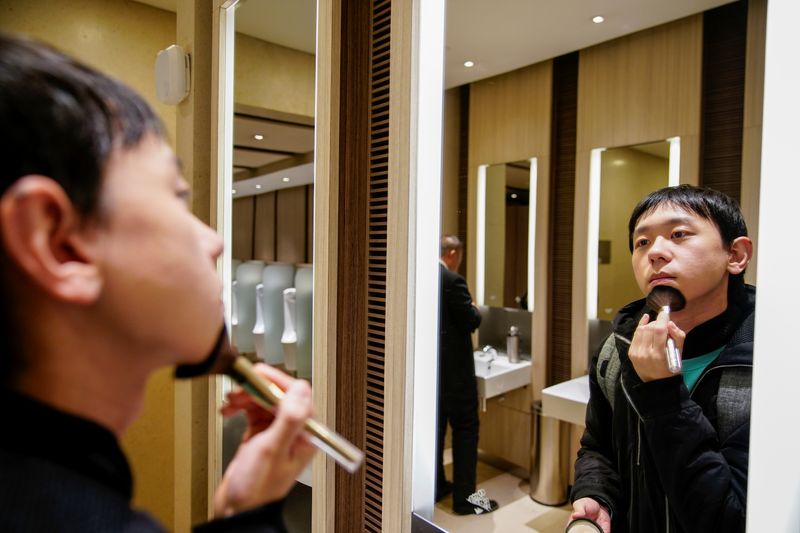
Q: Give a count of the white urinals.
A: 3